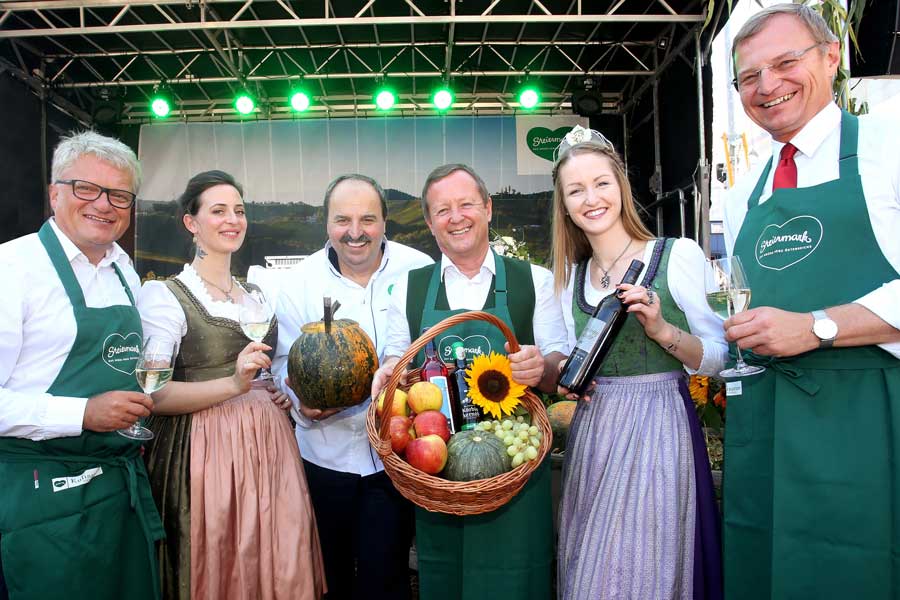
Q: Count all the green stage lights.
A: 6